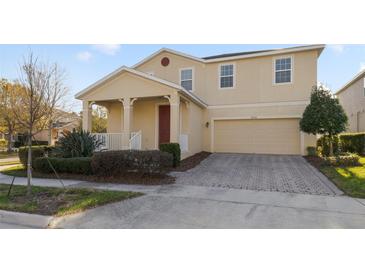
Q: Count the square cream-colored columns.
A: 3